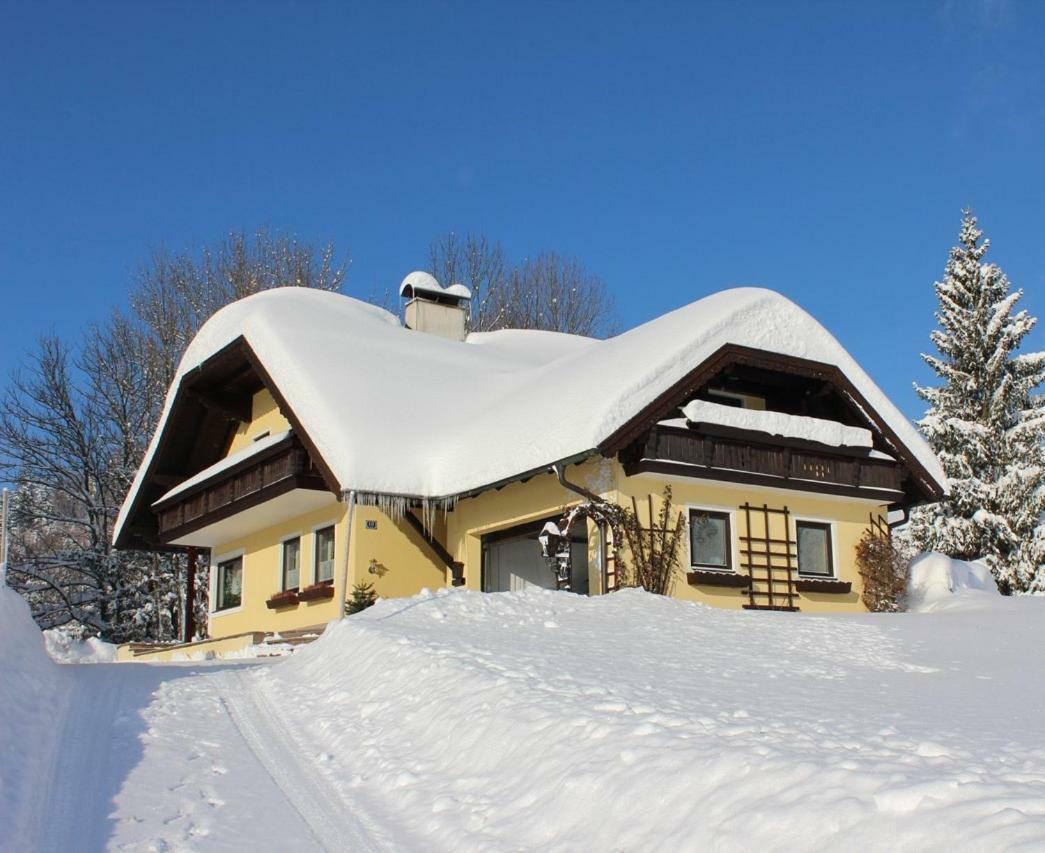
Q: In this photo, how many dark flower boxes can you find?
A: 4